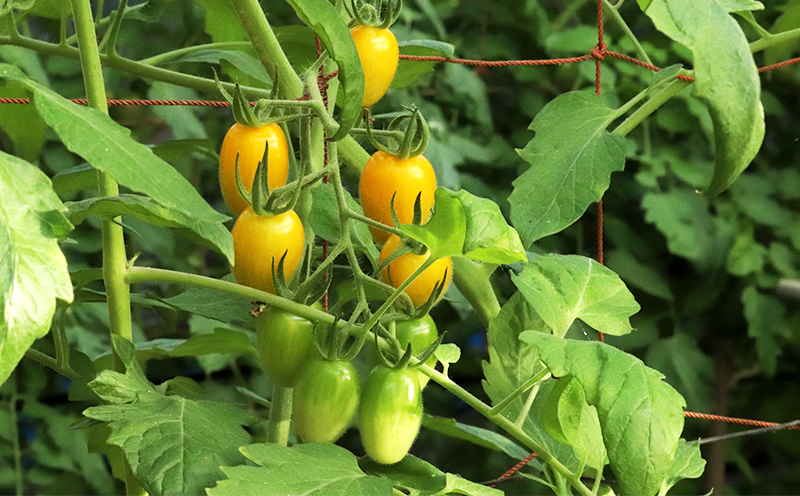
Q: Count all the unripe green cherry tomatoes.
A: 4